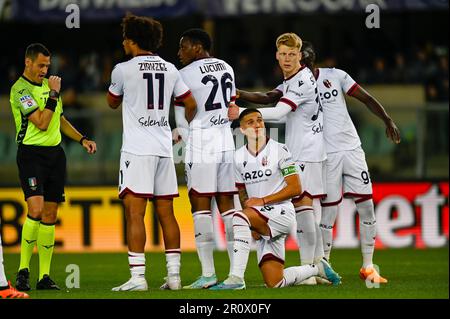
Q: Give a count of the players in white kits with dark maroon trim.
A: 5